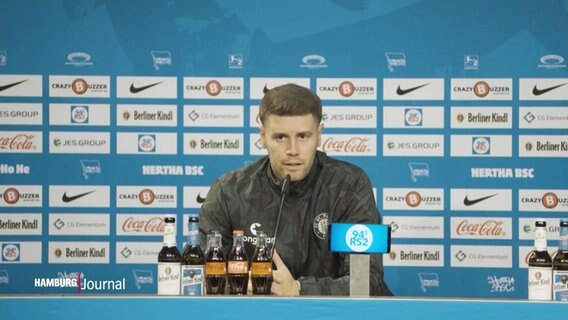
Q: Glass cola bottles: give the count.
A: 3